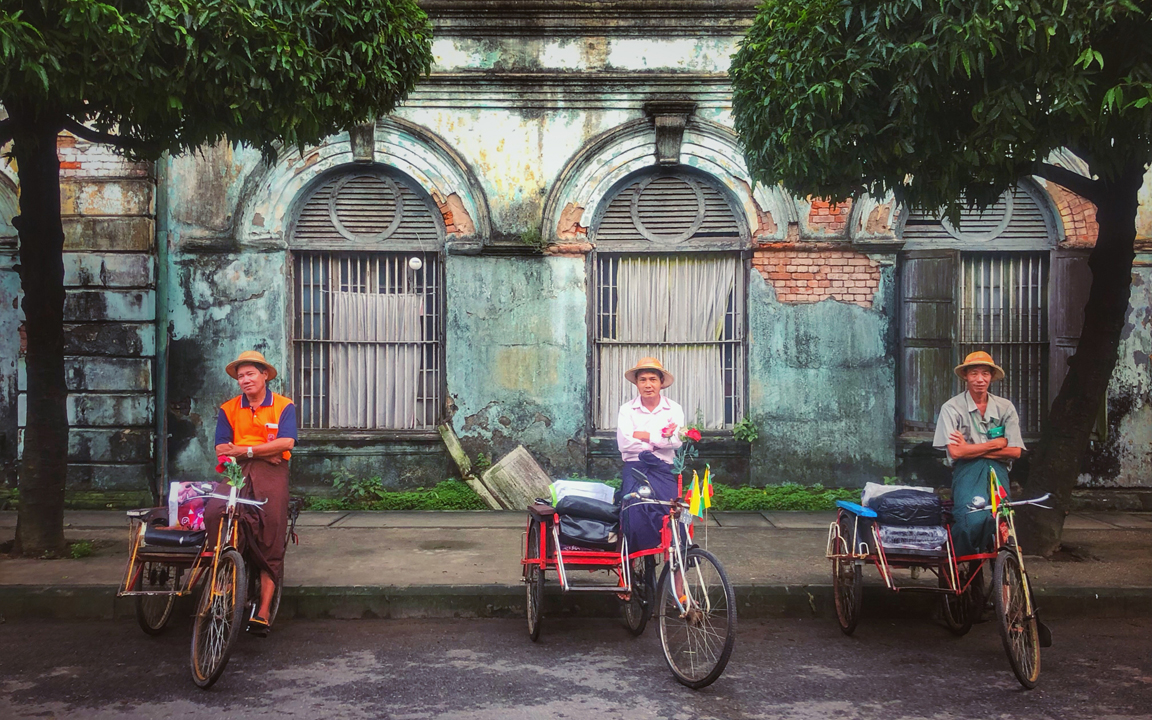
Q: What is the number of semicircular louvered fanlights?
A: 3